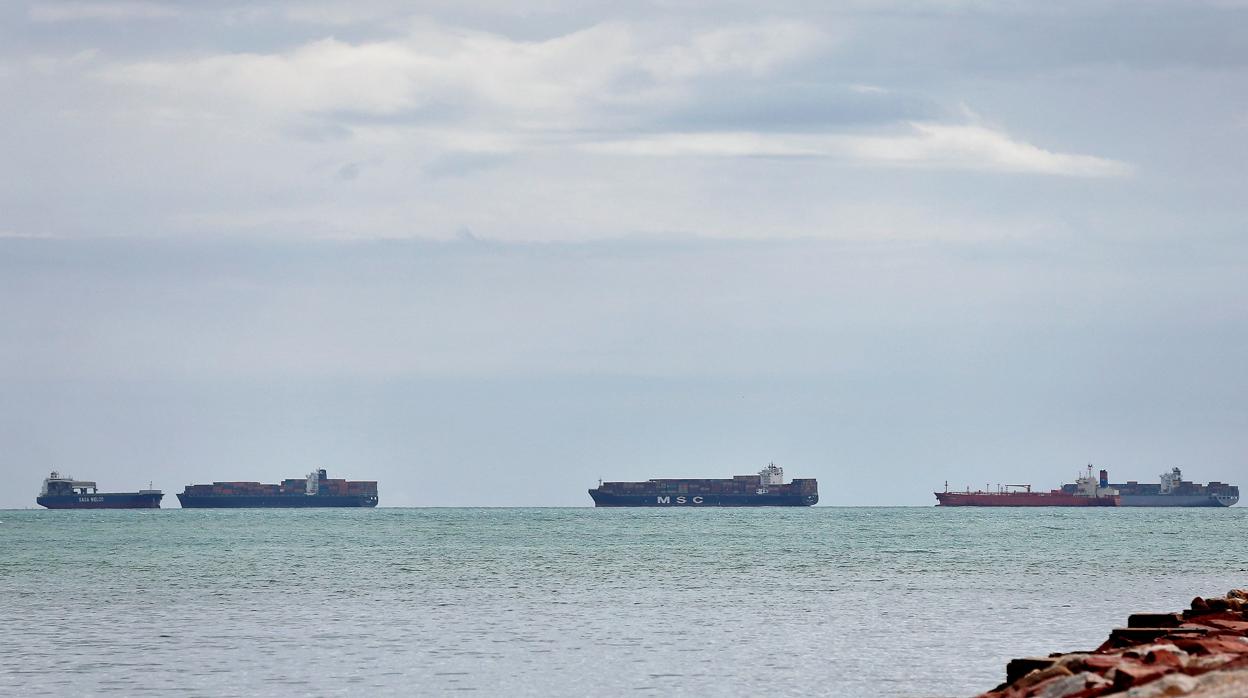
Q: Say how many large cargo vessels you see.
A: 5